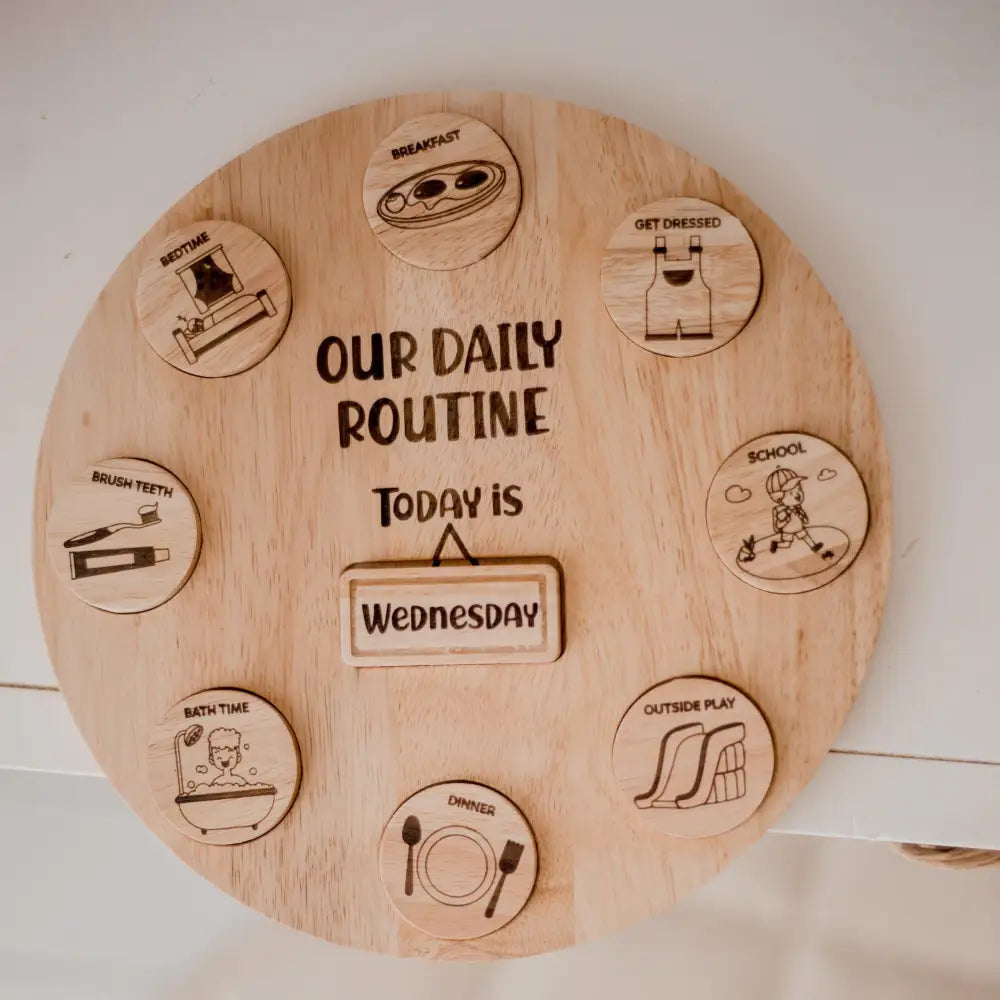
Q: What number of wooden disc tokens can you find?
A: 8